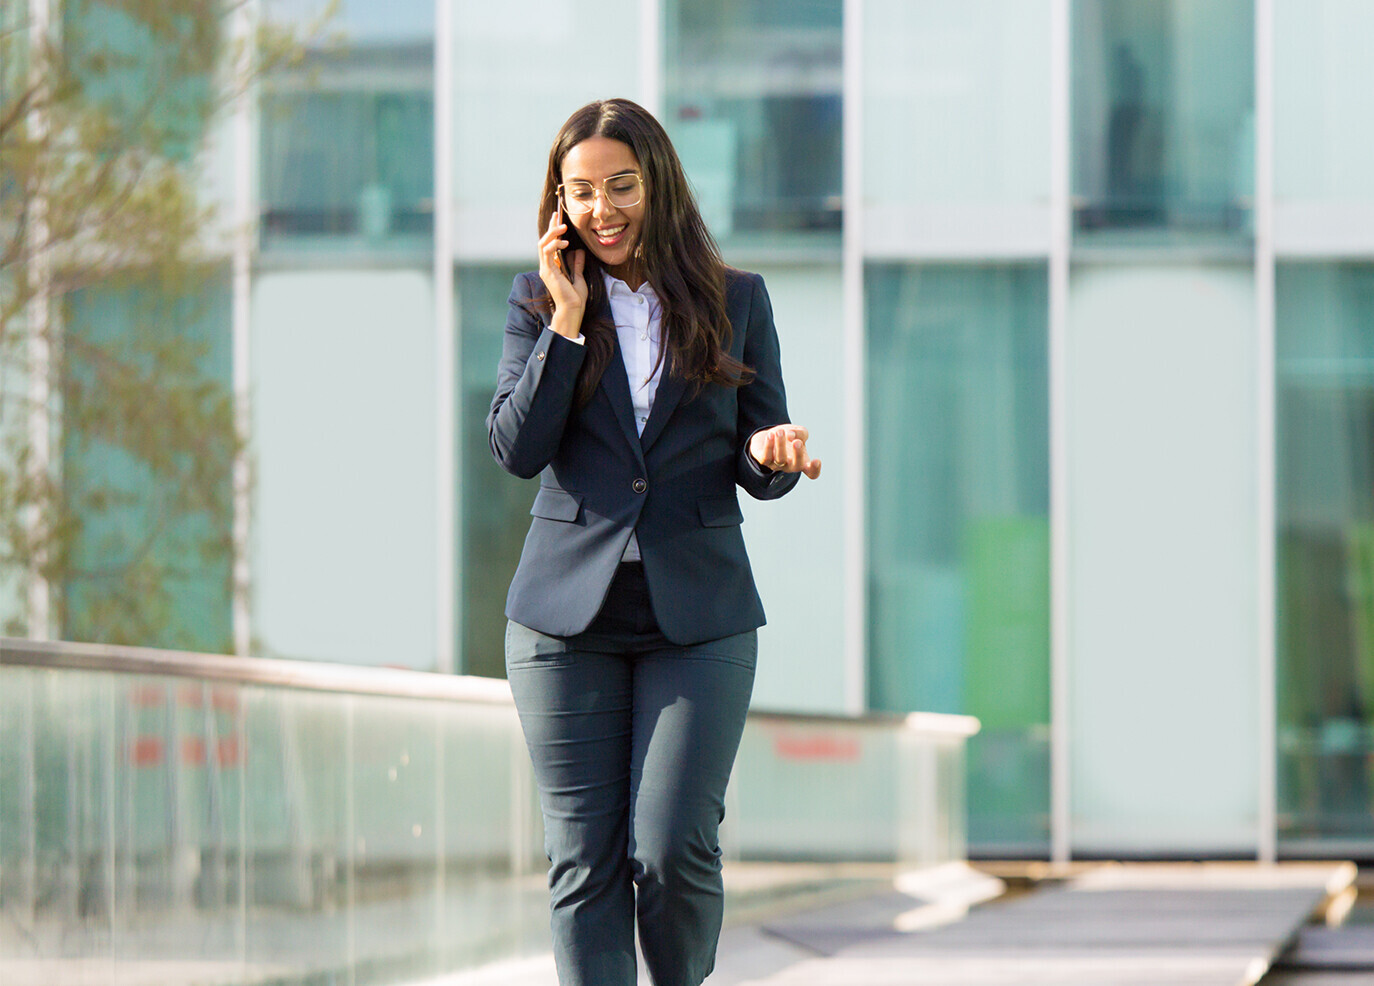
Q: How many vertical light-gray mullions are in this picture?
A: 7